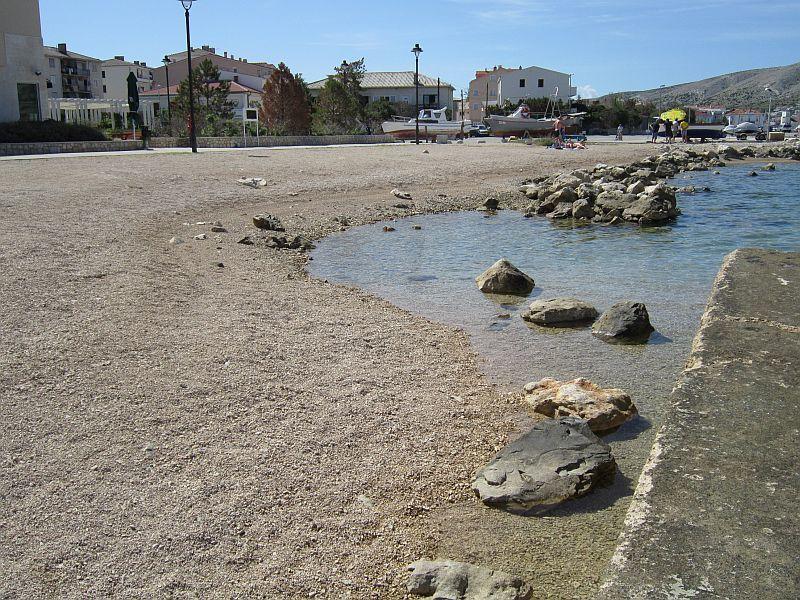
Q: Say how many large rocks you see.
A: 6